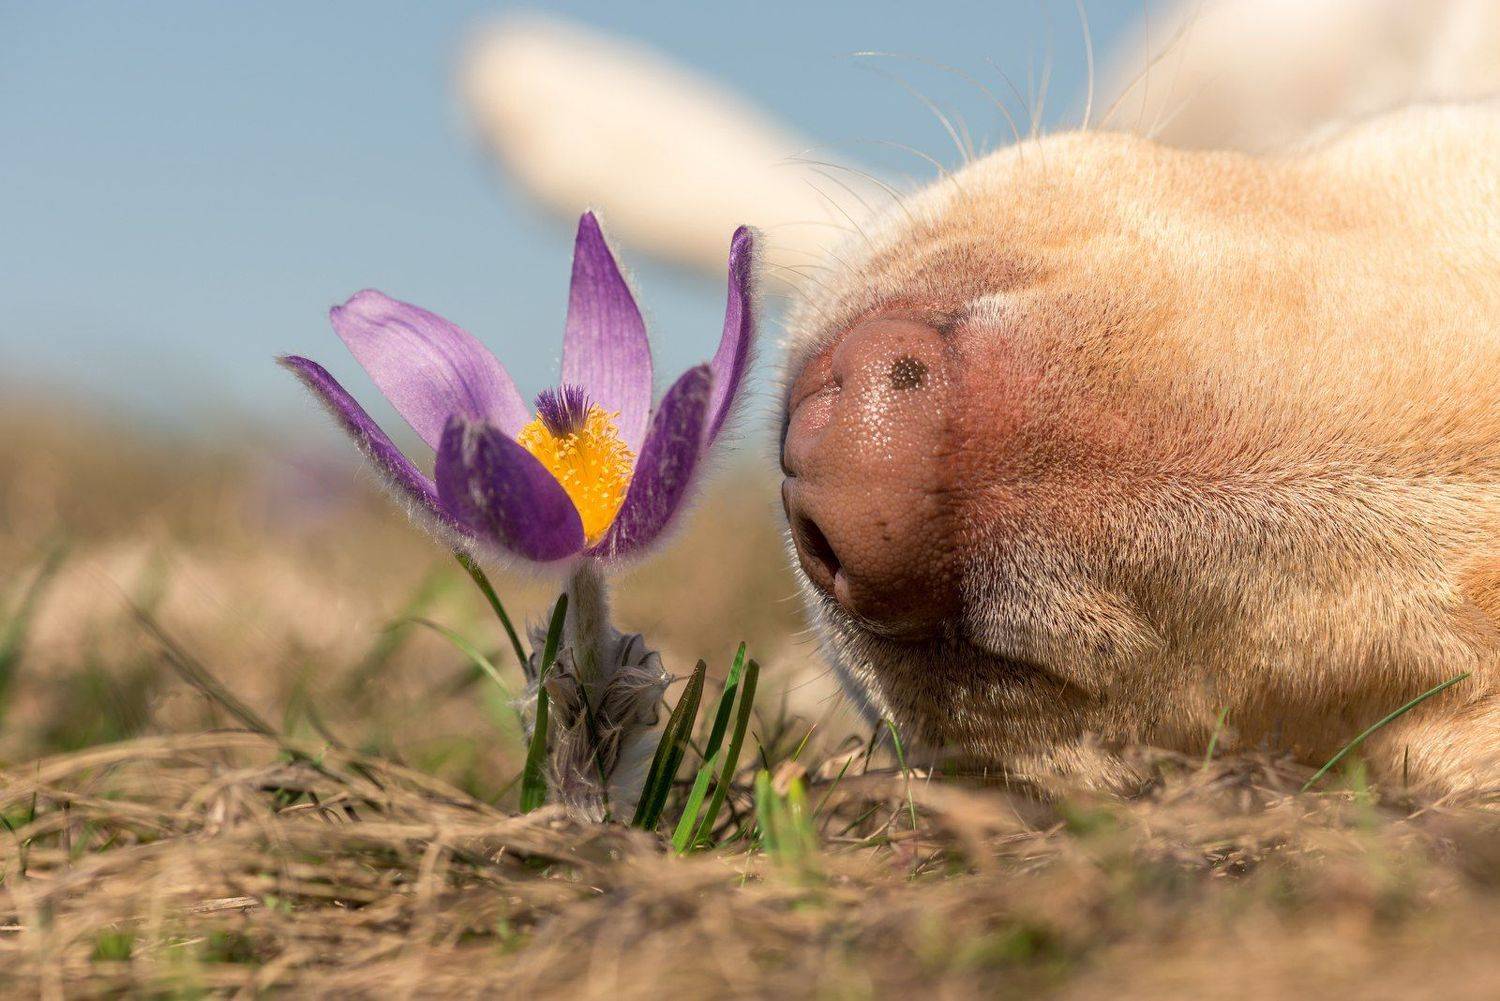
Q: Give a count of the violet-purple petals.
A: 6